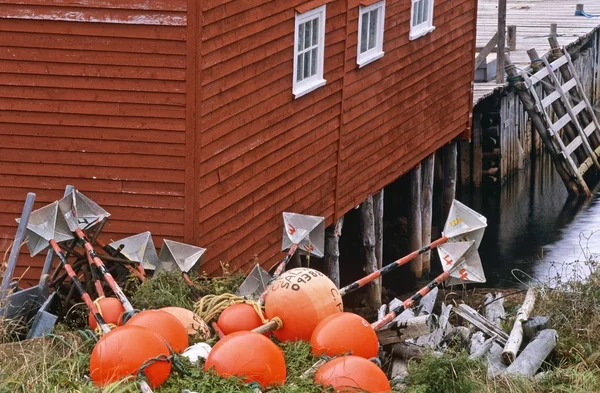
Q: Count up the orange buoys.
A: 9